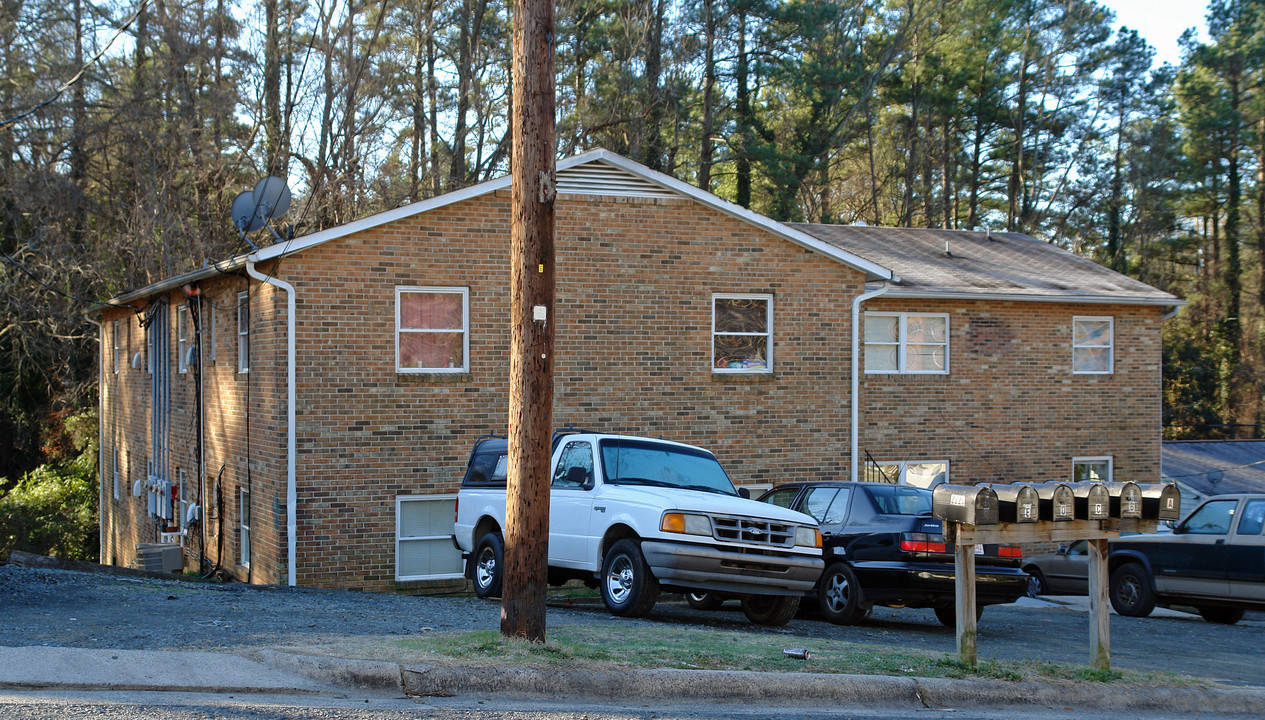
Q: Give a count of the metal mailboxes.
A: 6